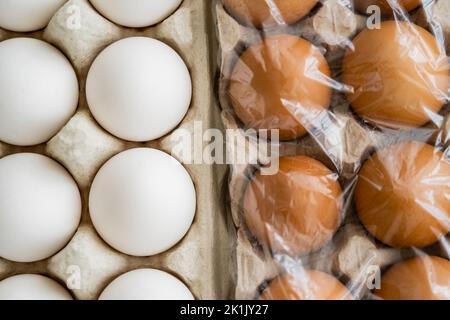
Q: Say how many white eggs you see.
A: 8